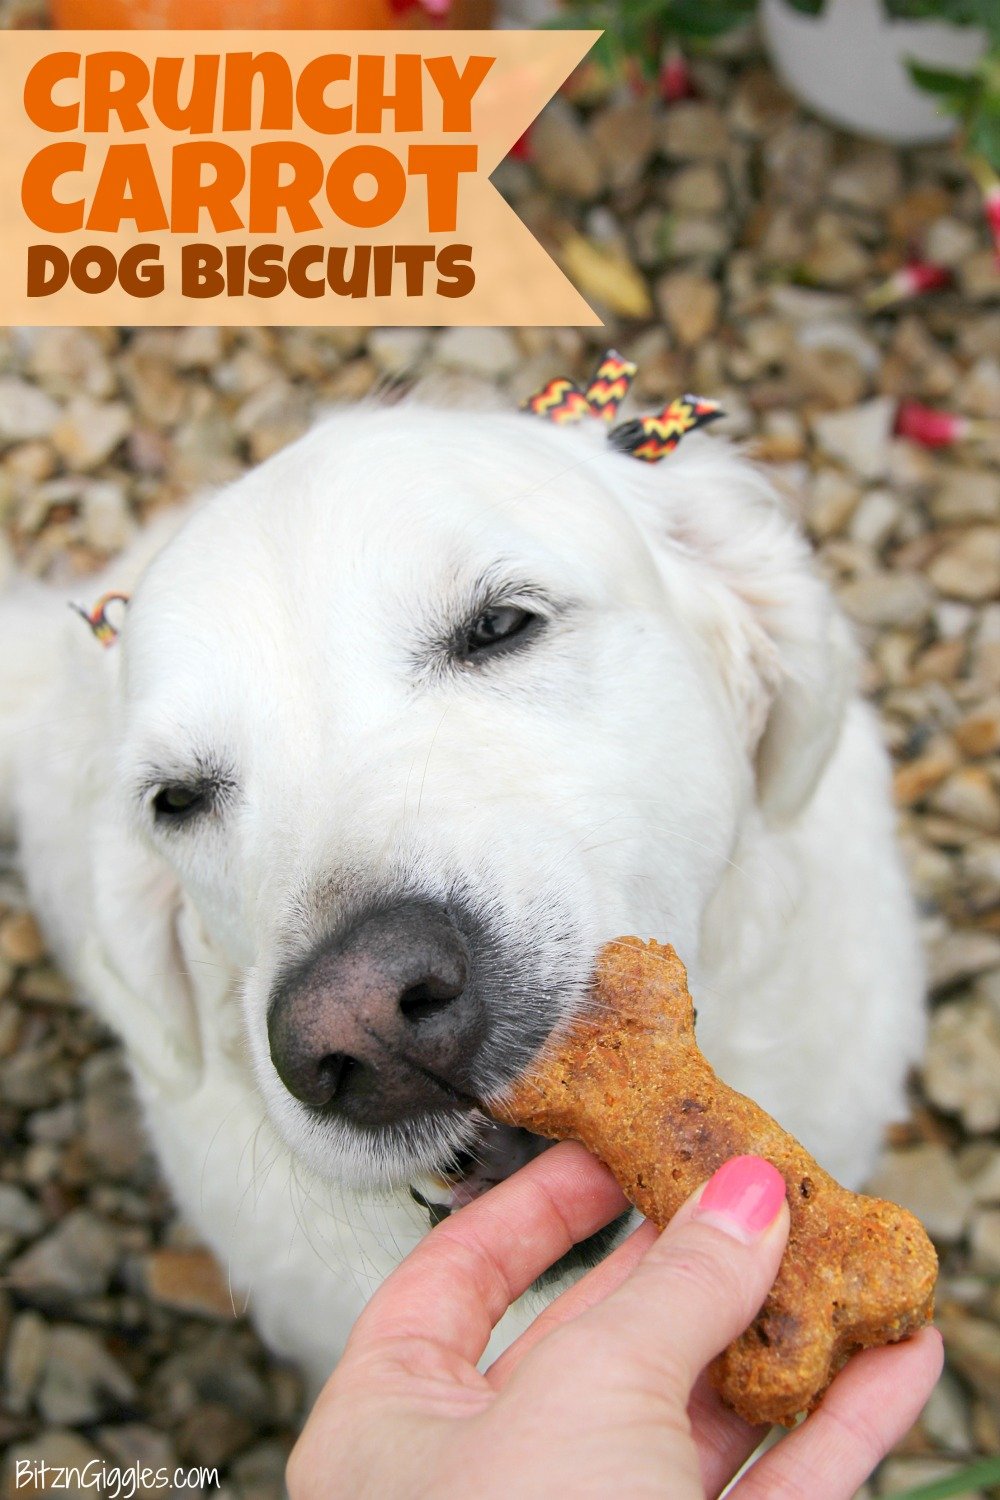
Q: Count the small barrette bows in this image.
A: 2